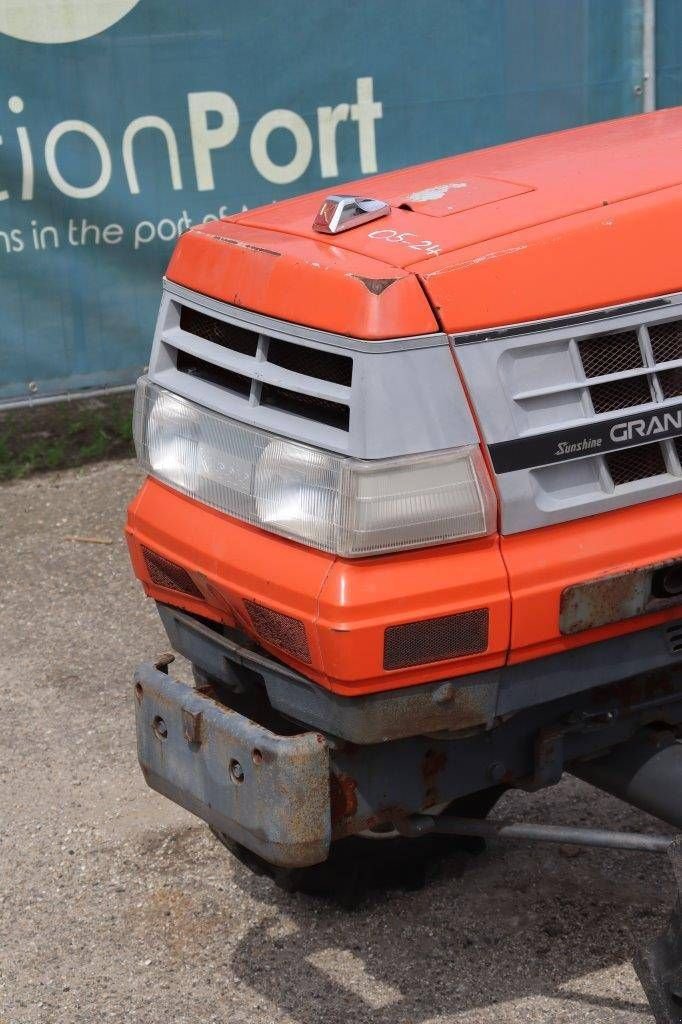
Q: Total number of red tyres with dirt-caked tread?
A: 0